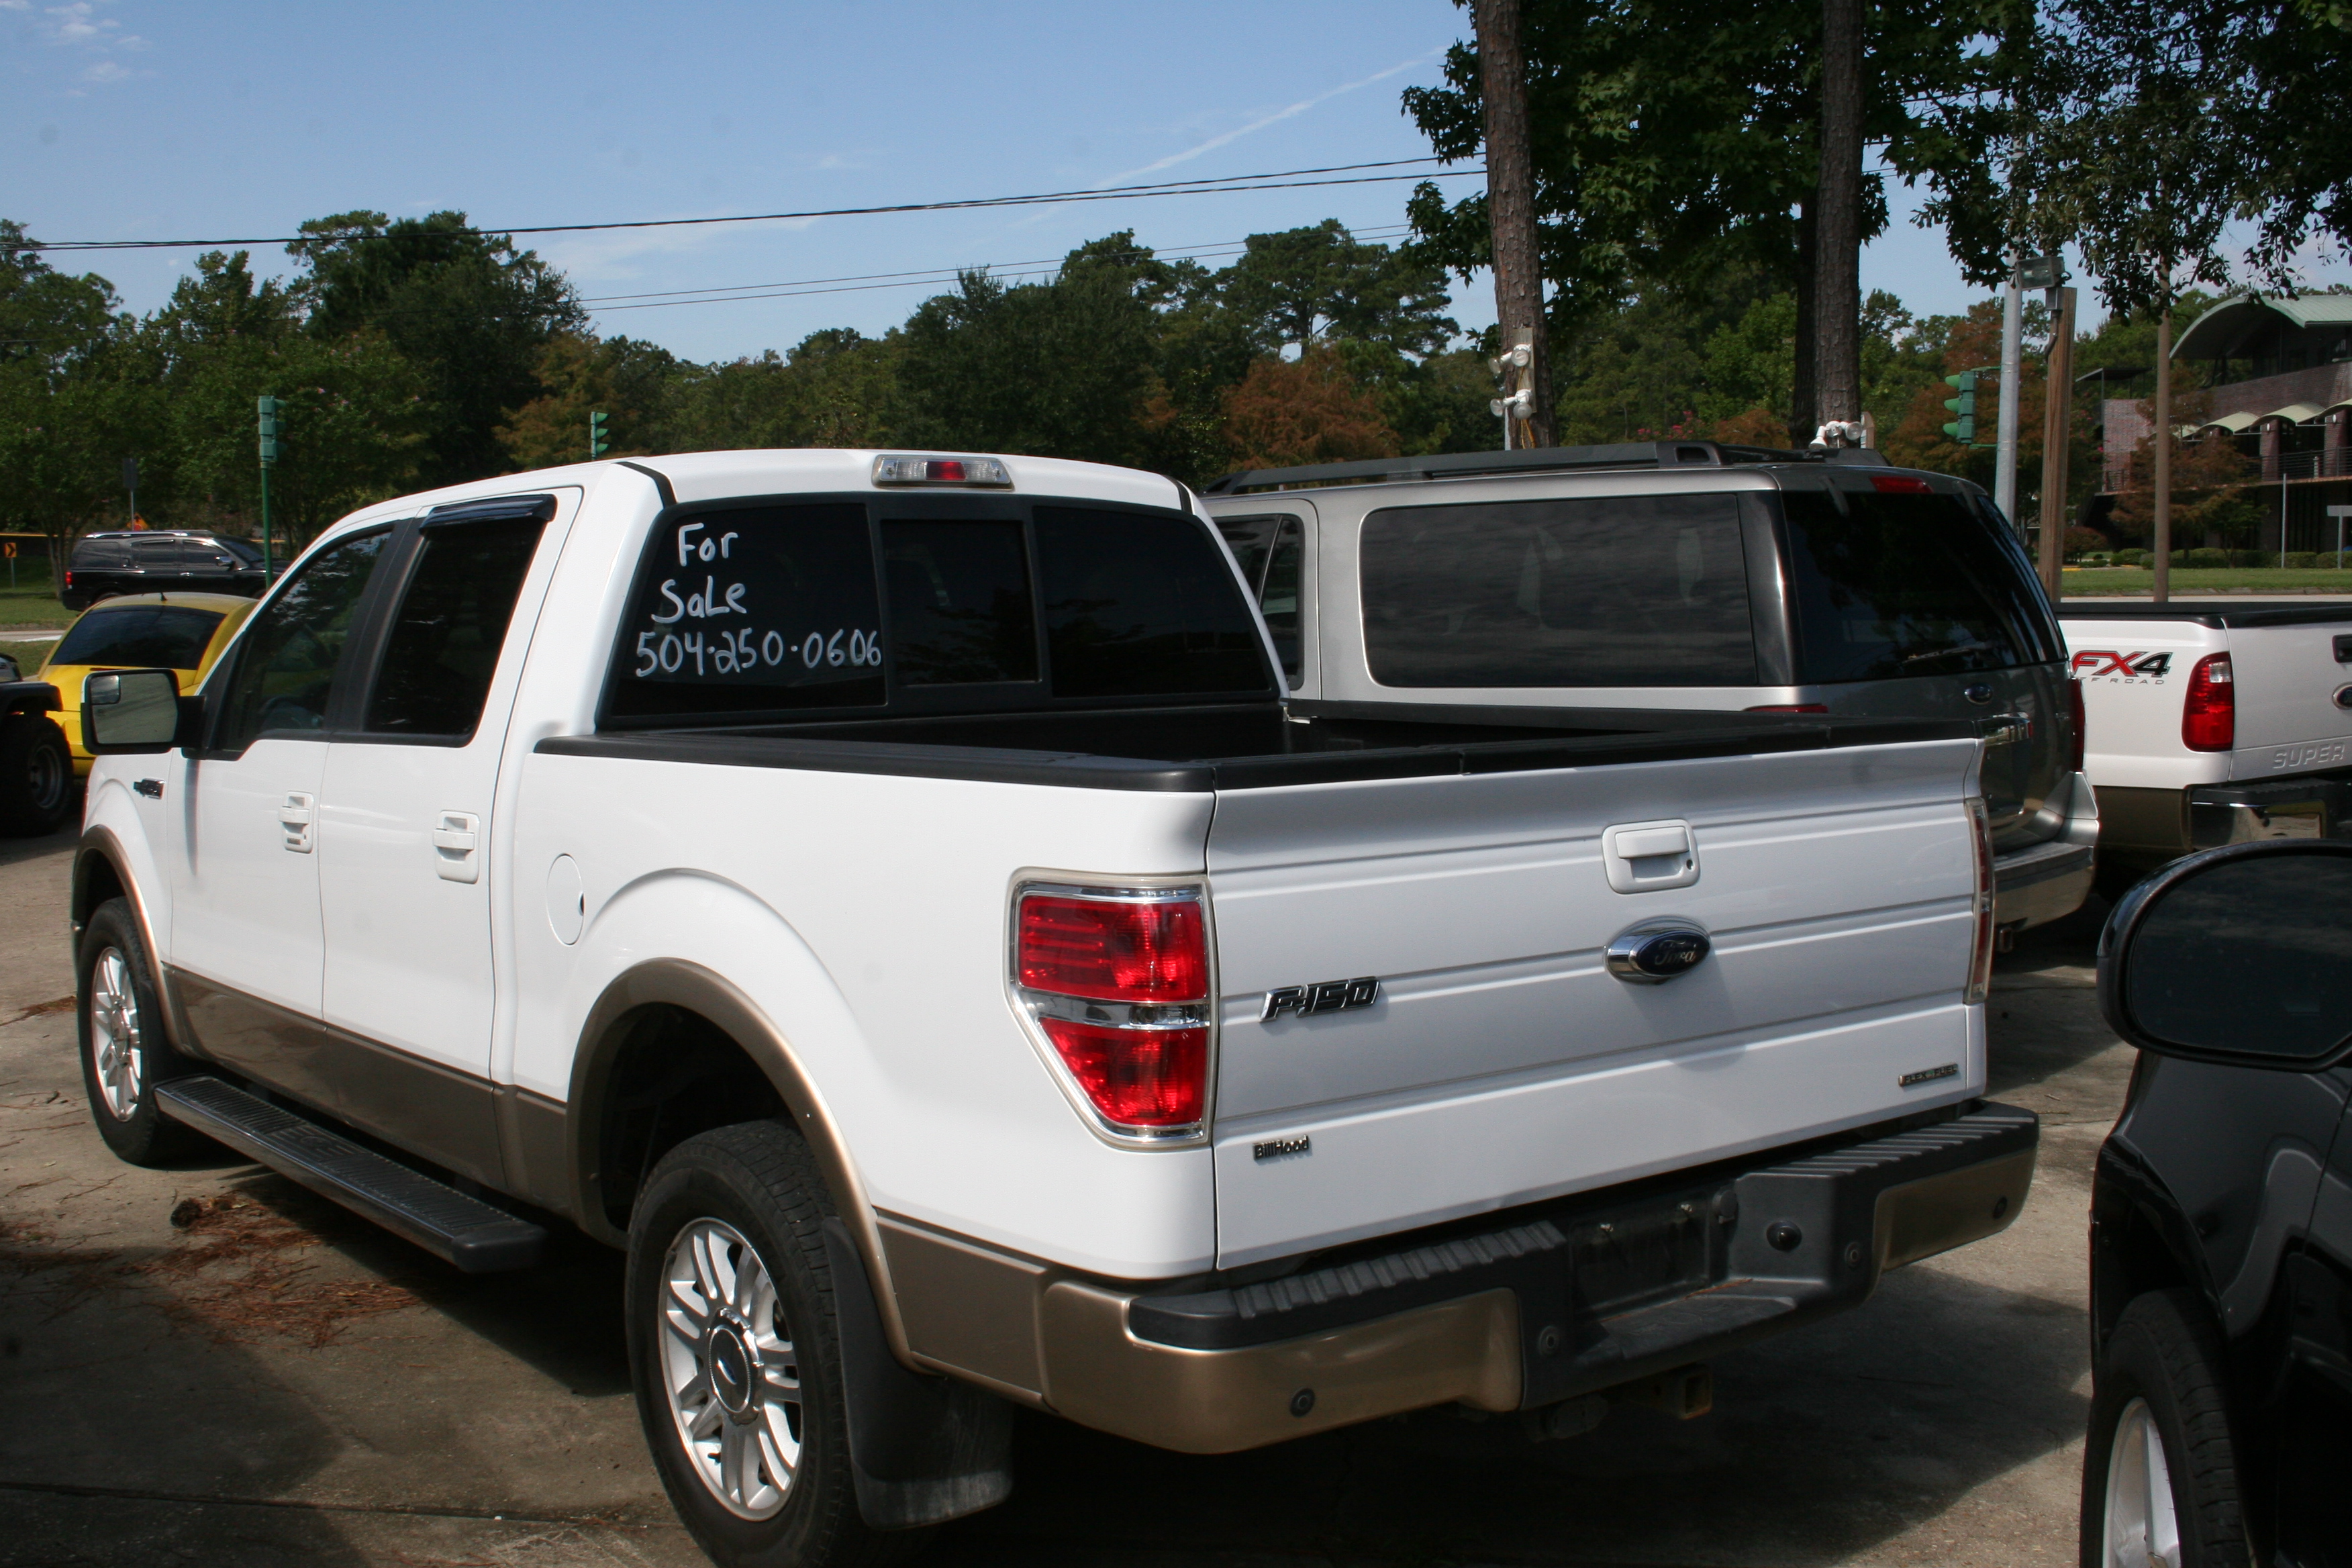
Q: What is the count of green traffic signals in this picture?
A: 3